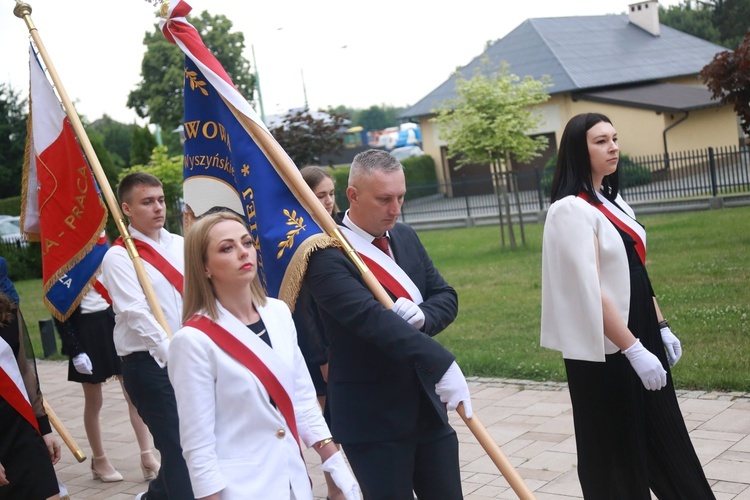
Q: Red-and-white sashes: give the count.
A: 6